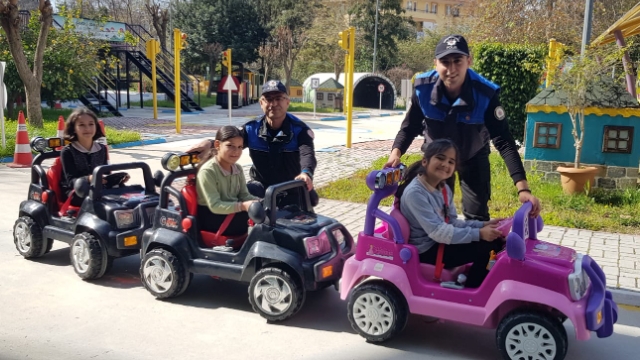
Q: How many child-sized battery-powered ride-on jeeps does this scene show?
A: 3